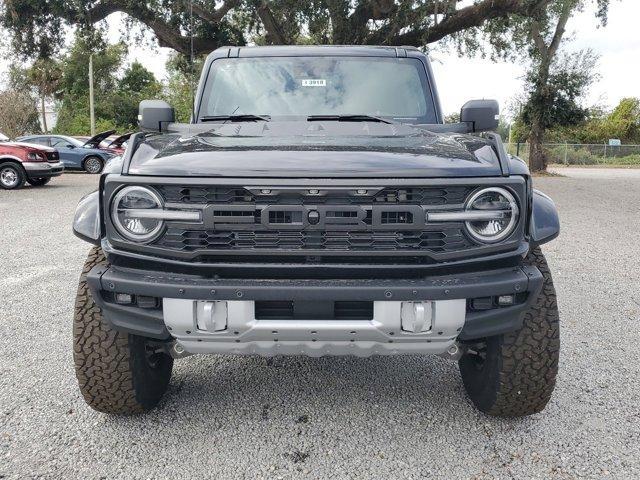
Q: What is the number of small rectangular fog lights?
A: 2